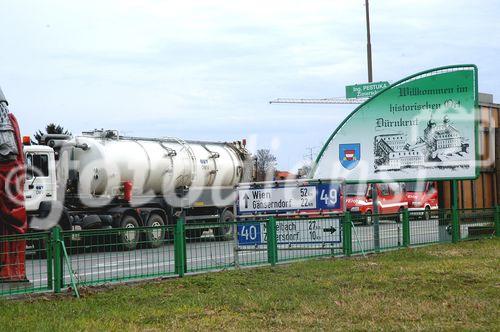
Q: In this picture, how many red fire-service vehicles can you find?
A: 2